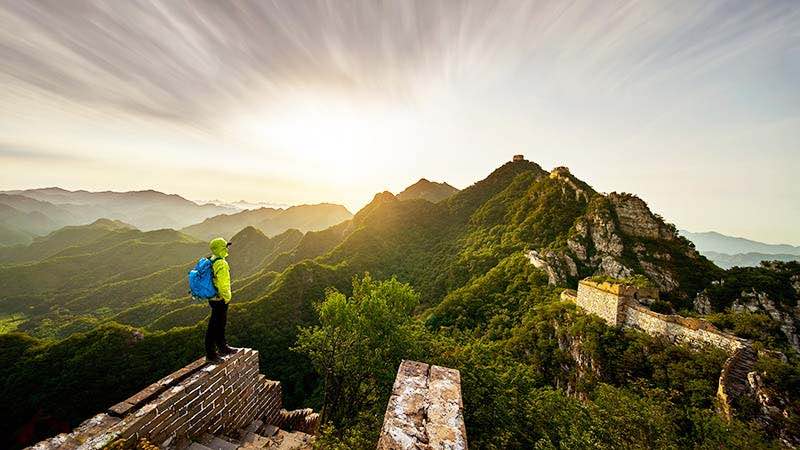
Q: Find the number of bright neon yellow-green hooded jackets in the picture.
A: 1